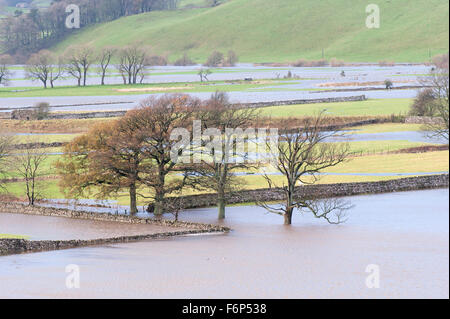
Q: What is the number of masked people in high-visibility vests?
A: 0